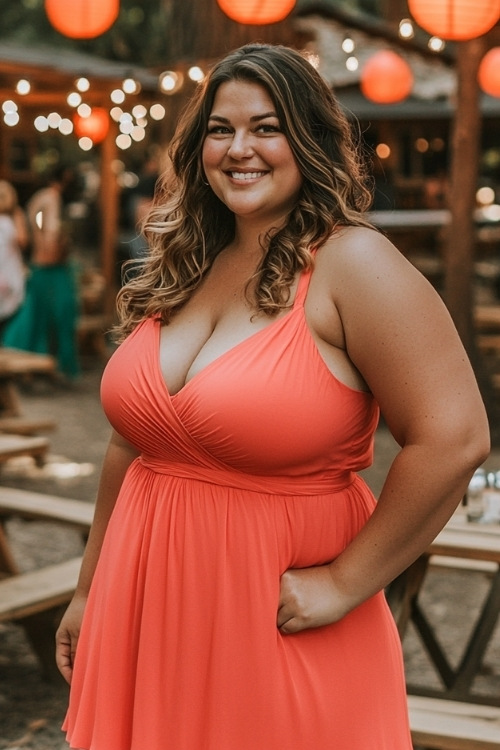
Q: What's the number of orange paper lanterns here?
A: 6